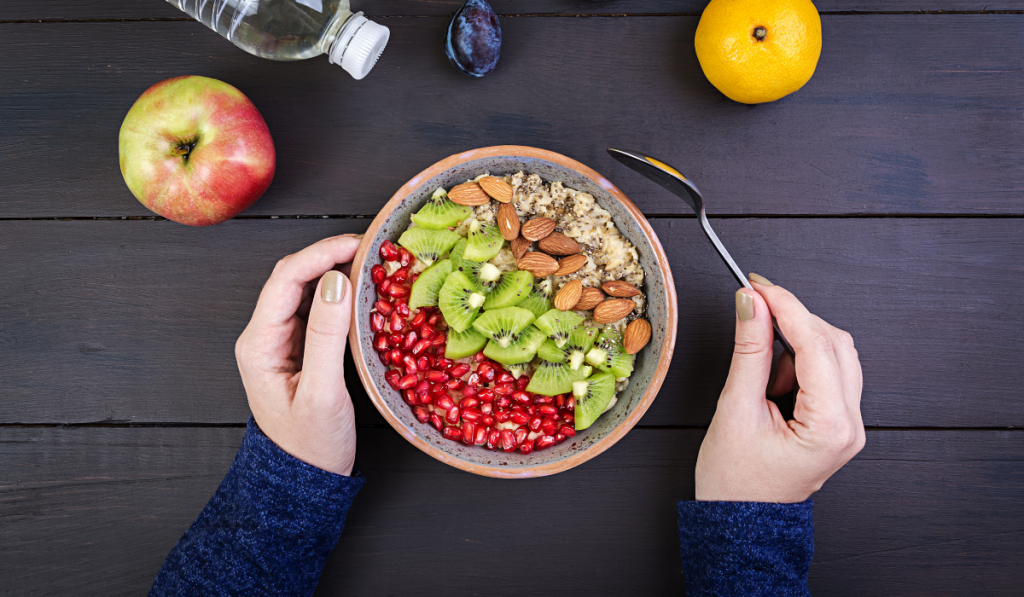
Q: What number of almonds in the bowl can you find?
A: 13